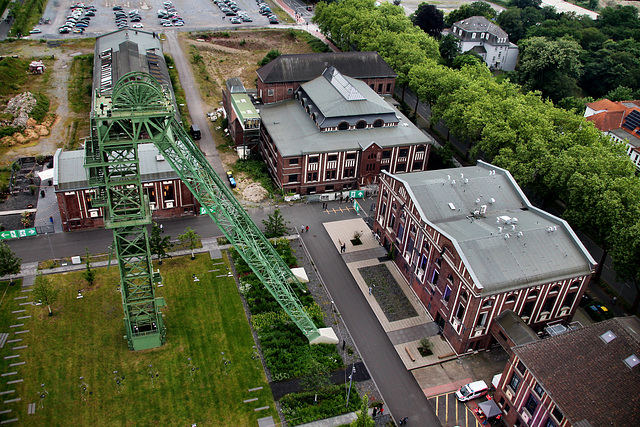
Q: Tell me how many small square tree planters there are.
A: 2